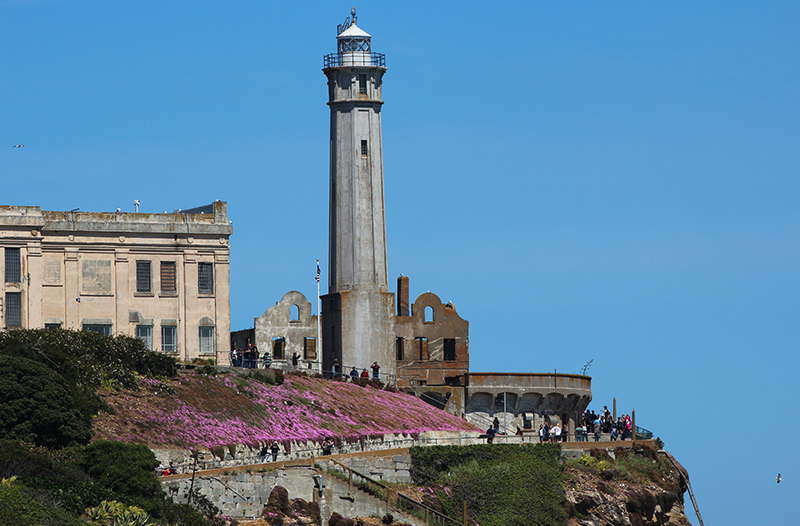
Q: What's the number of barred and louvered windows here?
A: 5